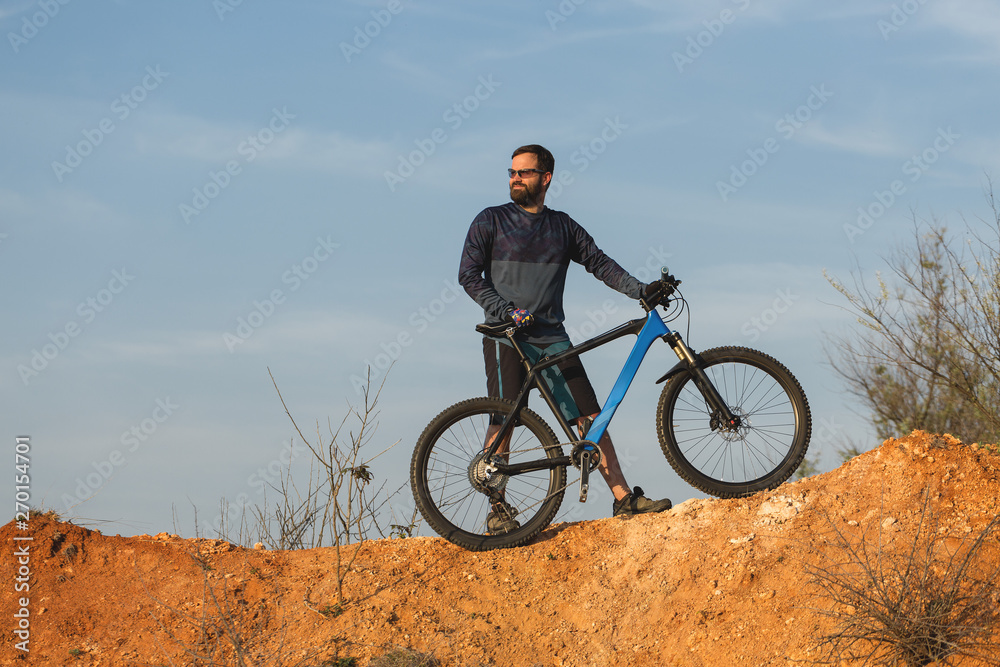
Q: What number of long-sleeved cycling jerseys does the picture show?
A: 1